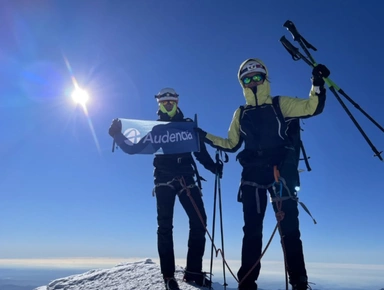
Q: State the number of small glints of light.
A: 1